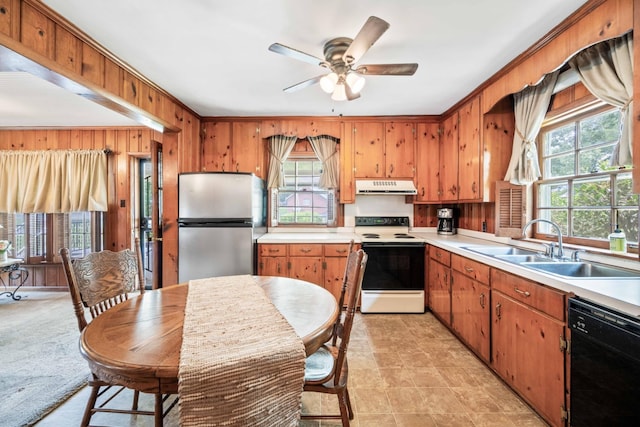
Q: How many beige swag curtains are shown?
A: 4